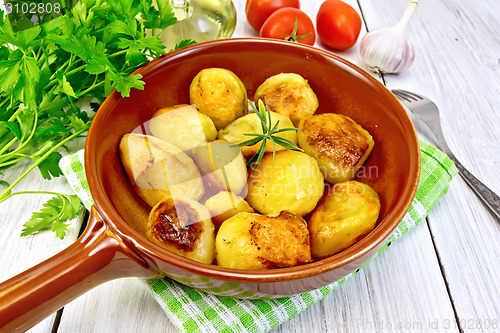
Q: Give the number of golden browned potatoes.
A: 12